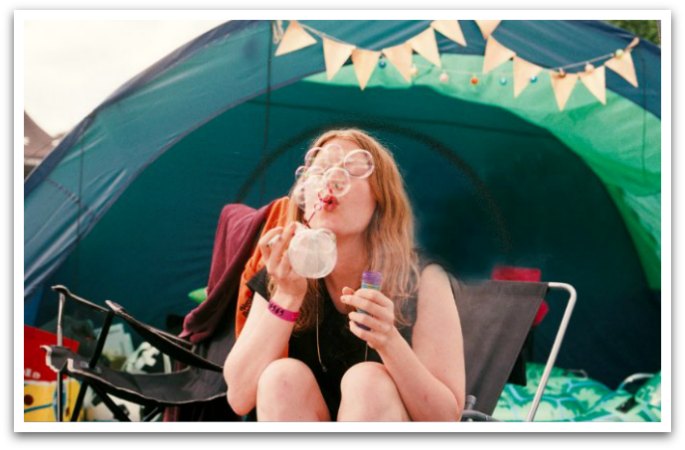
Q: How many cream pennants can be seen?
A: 12